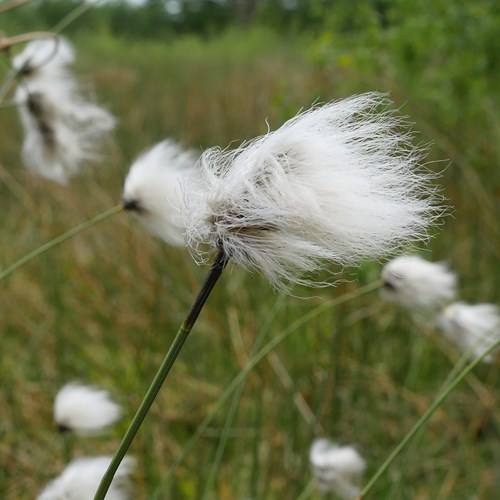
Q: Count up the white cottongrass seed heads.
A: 9